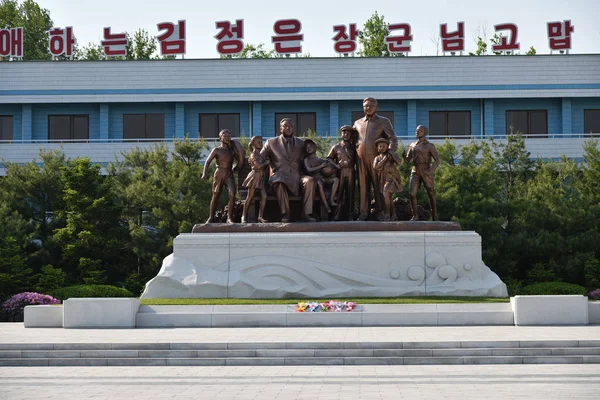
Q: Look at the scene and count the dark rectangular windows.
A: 9